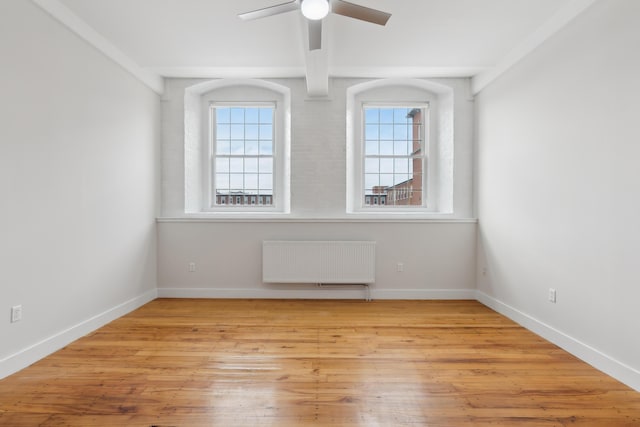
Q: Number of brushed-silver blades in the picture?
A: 3